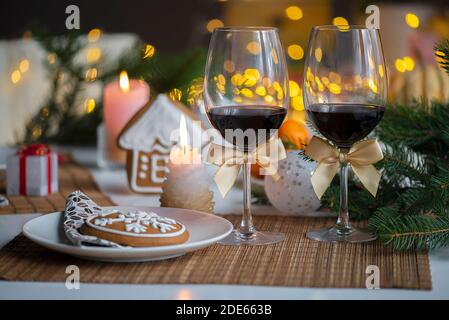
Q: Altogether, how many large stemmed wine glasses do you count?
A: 2